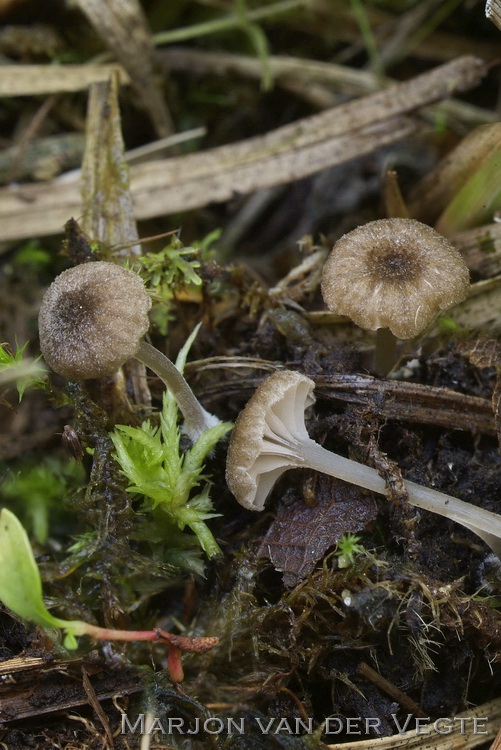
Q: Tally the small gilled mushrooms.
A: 3